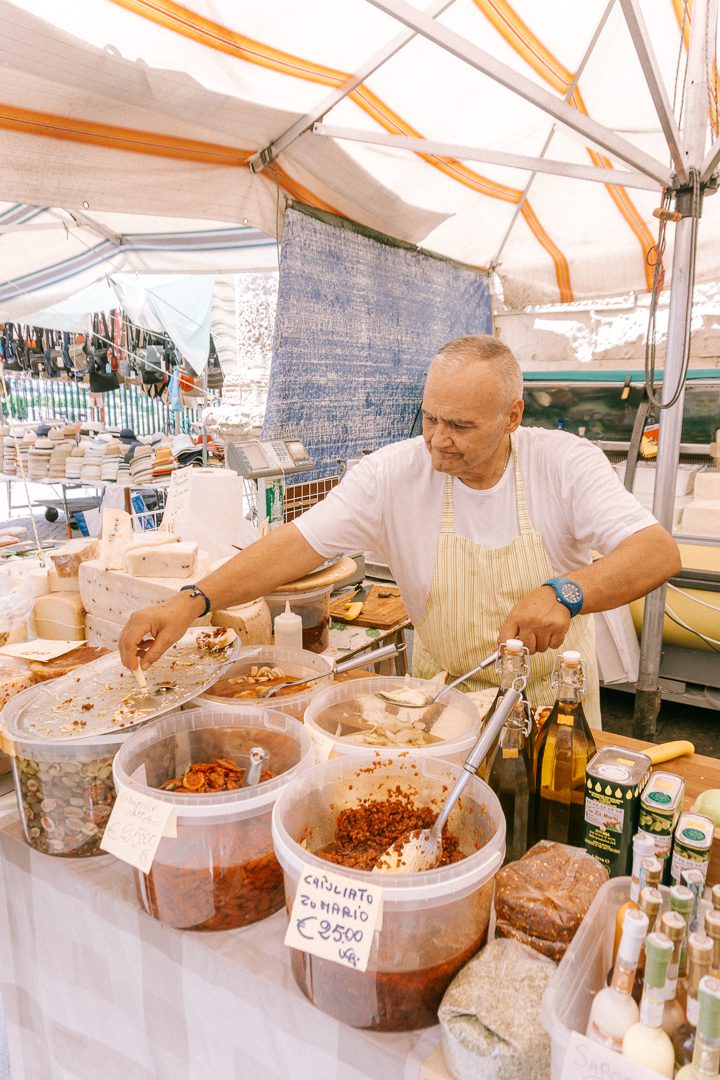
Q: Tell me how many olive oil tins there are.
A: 3